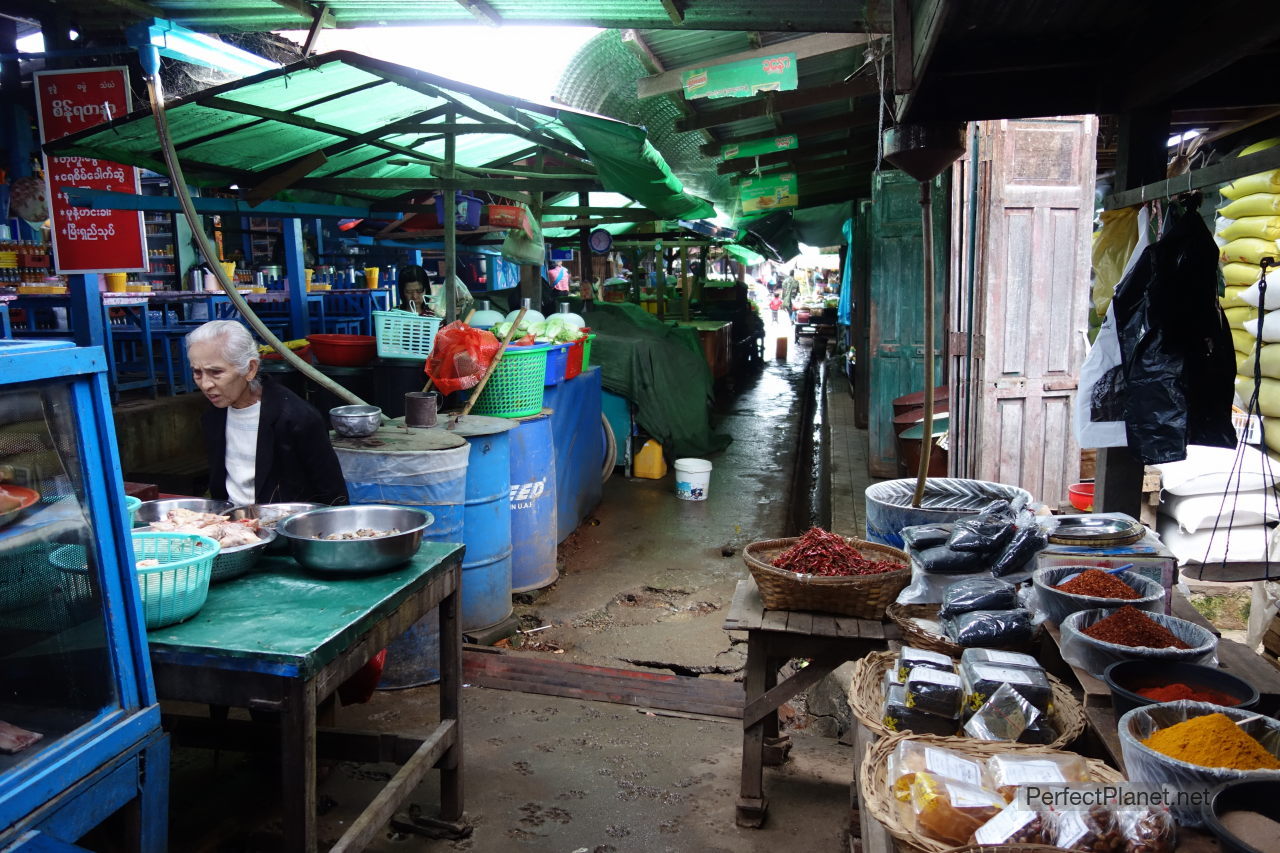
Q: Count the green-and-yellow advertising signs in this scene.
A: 3